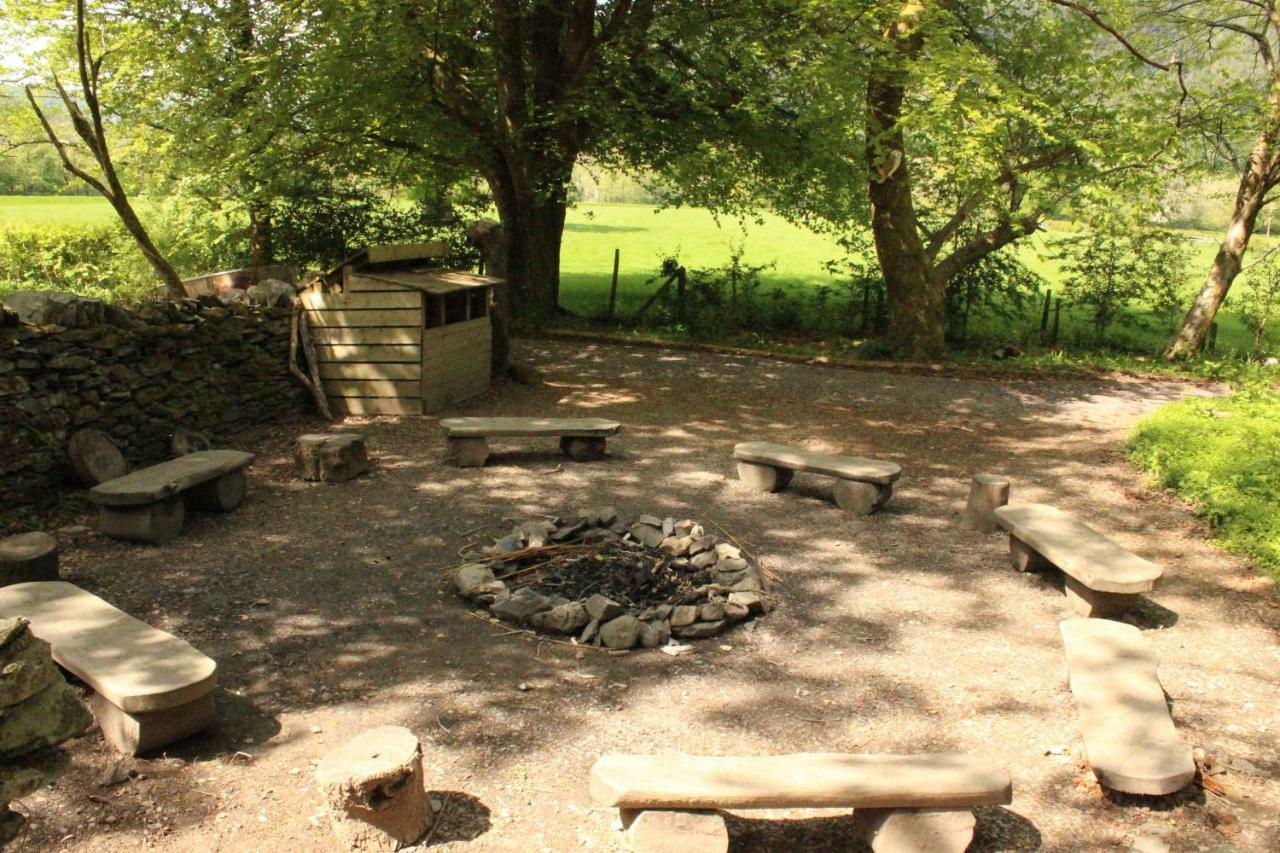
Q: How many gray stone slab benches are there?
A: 7